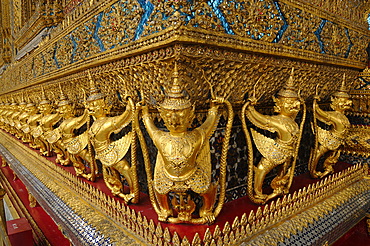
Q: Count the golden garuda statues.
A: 11